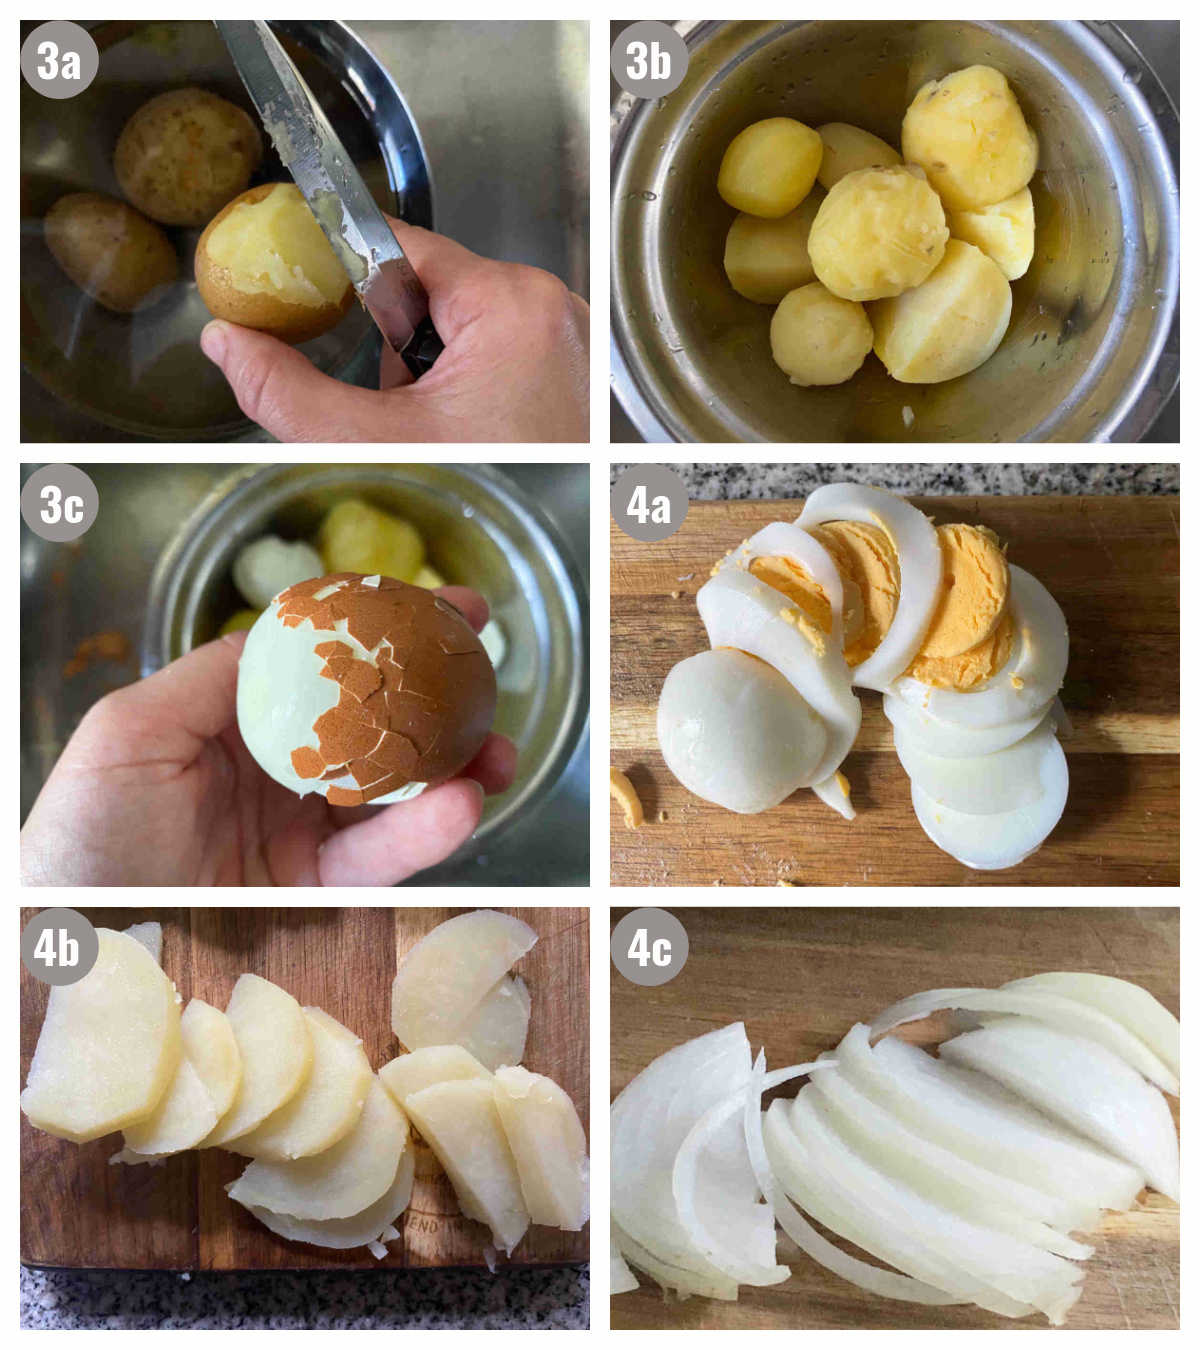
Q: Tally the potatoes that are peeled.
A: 8